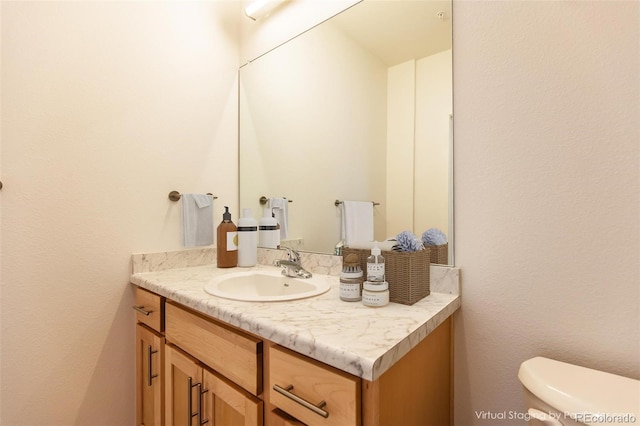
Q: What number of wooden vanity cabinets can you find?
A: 1